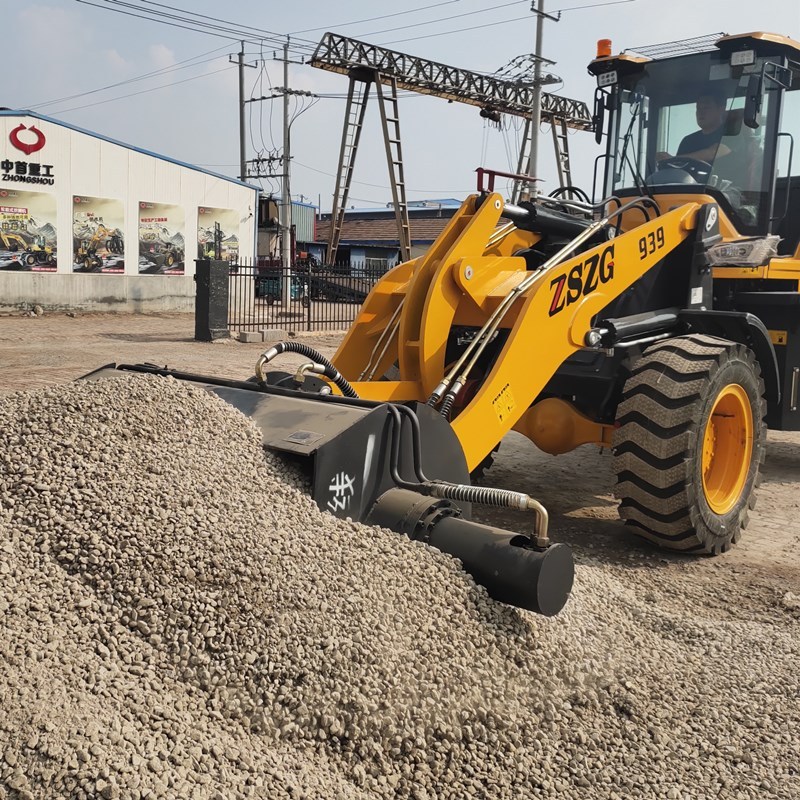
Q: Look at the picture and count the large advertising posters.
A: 4